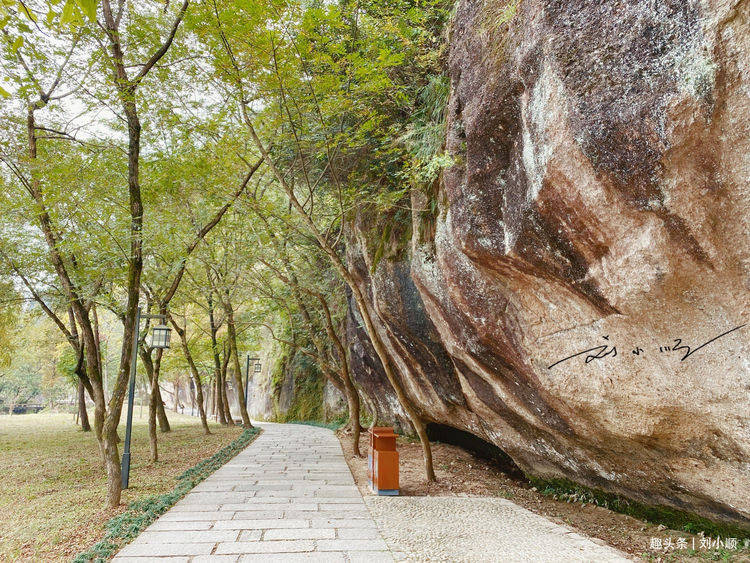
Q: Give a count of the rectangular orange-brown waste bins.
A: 1